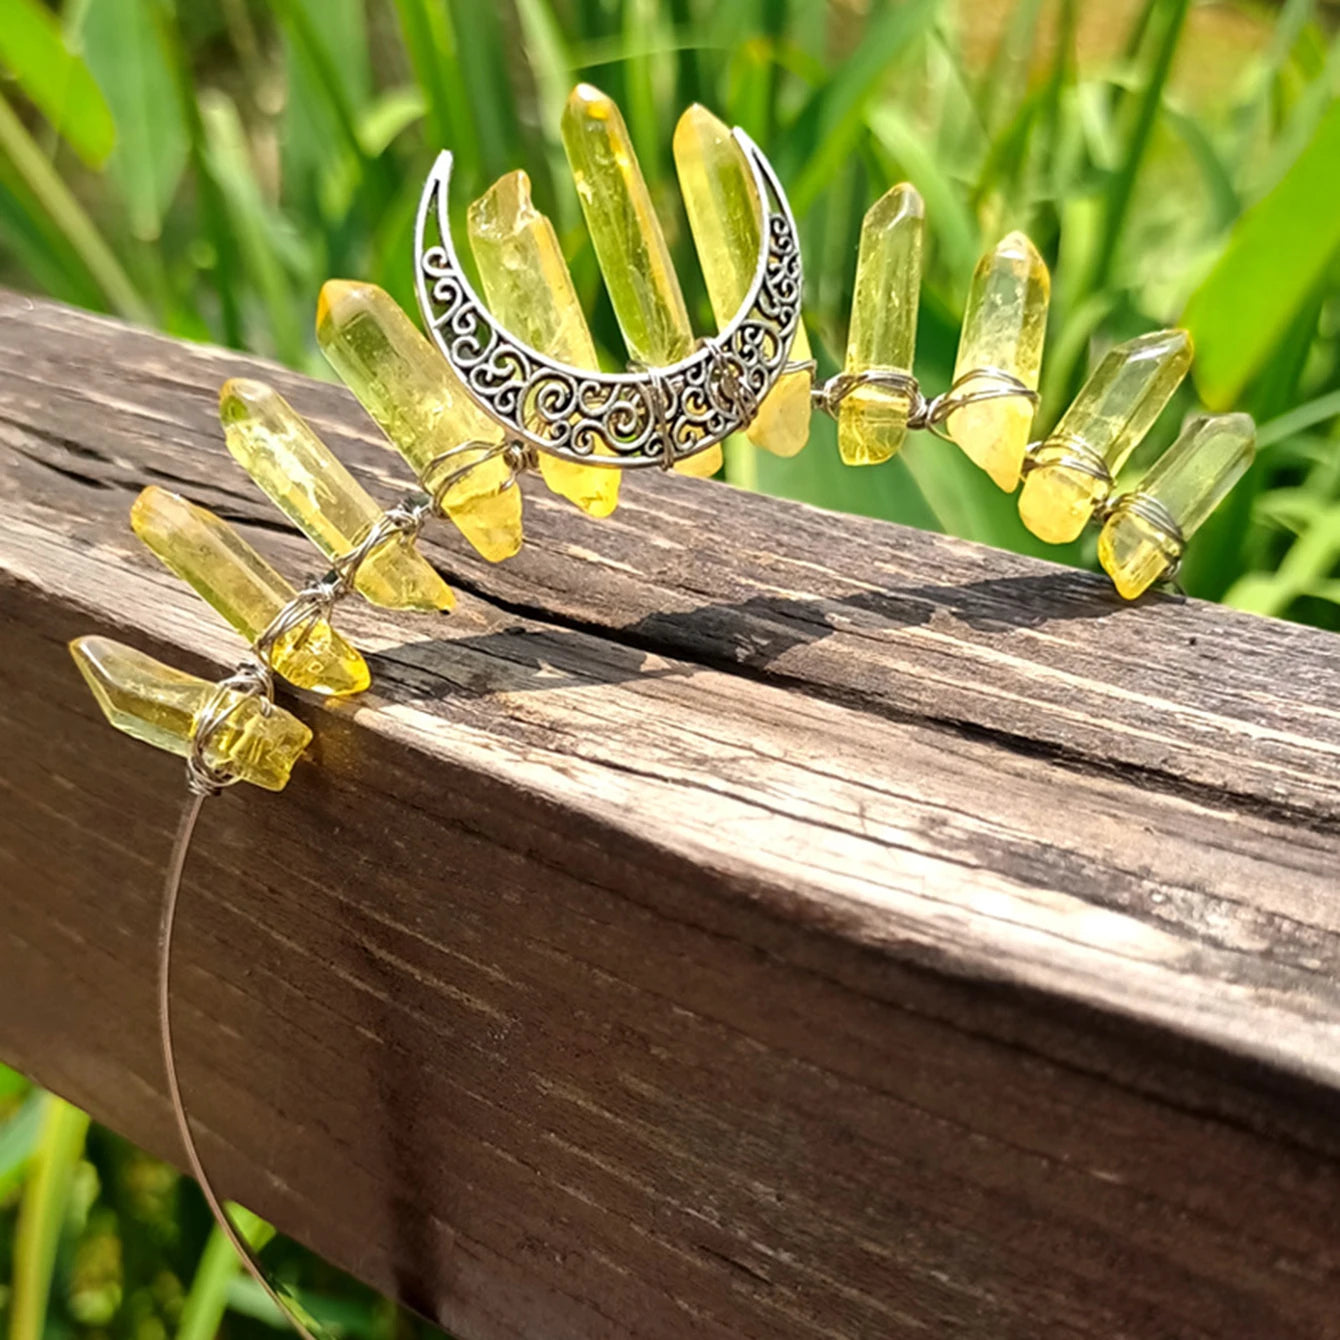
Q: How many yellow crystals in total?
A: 11